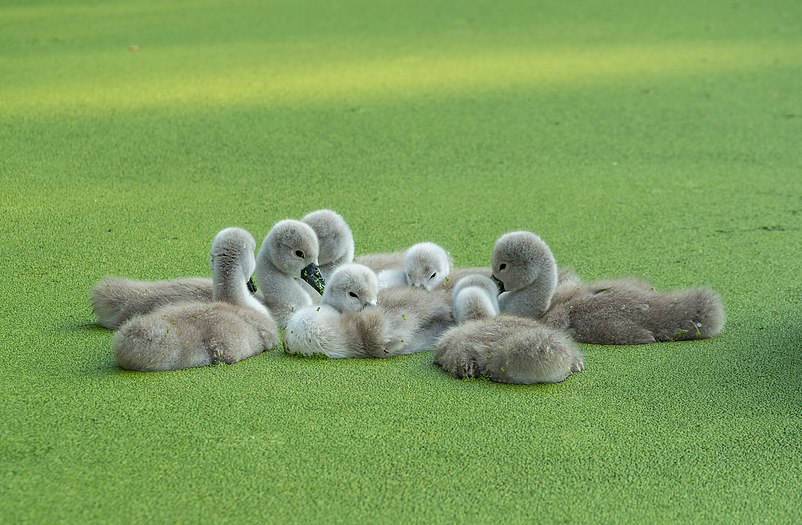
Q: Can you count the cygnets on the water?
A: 7